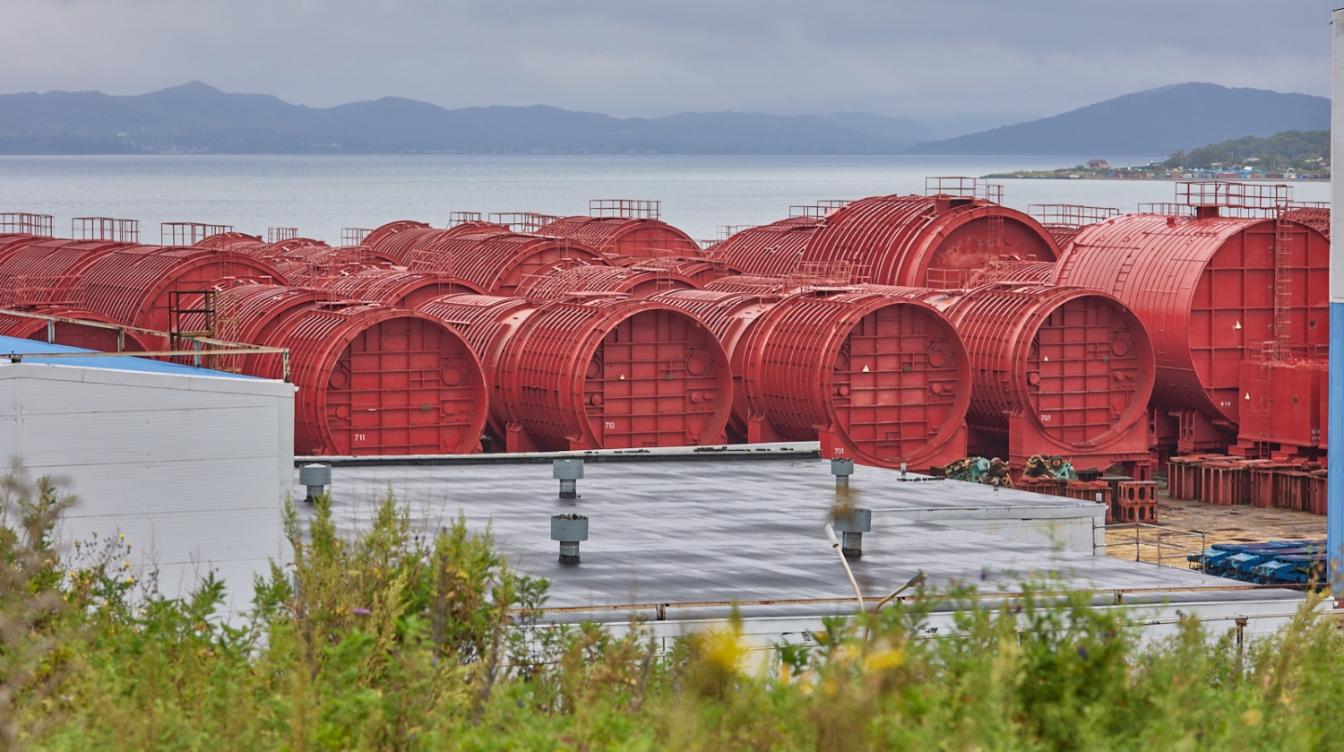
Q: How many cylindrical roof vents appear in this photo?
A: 5